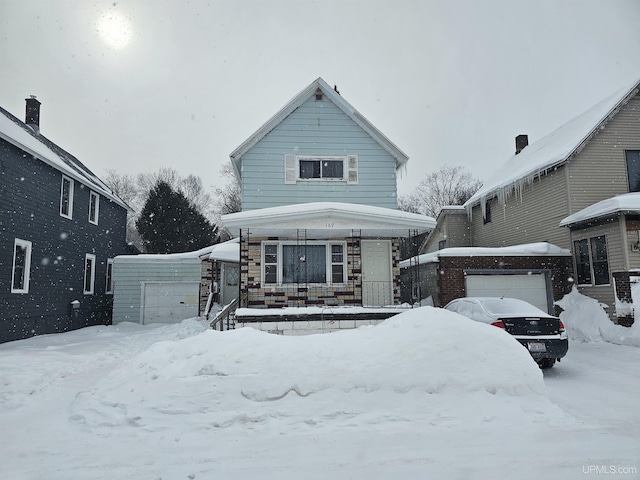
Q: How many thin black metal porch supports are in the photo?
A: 4